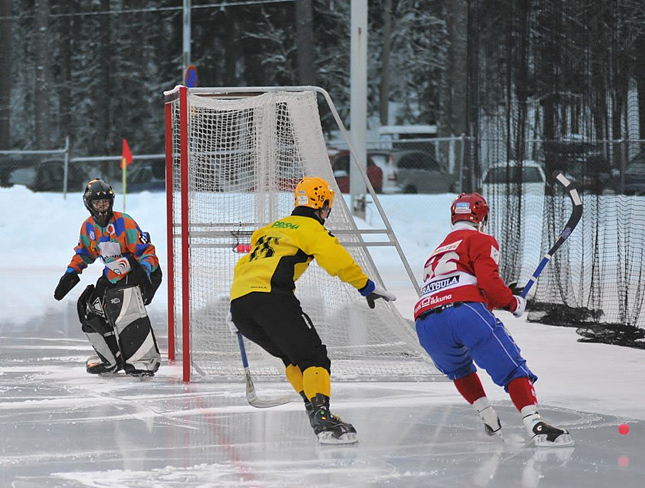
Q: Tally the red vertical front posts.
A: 2